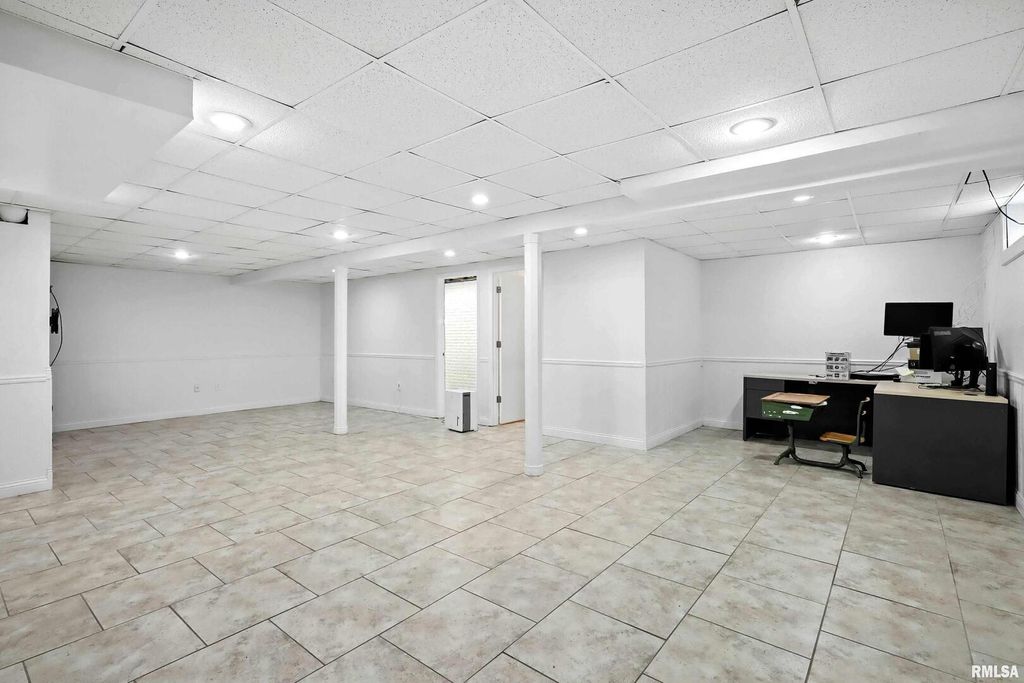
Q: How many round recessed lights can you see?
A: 9